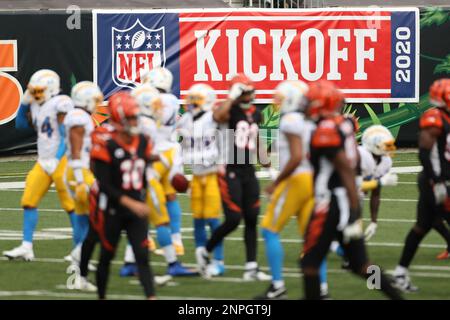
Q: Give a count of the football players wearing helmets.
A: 11